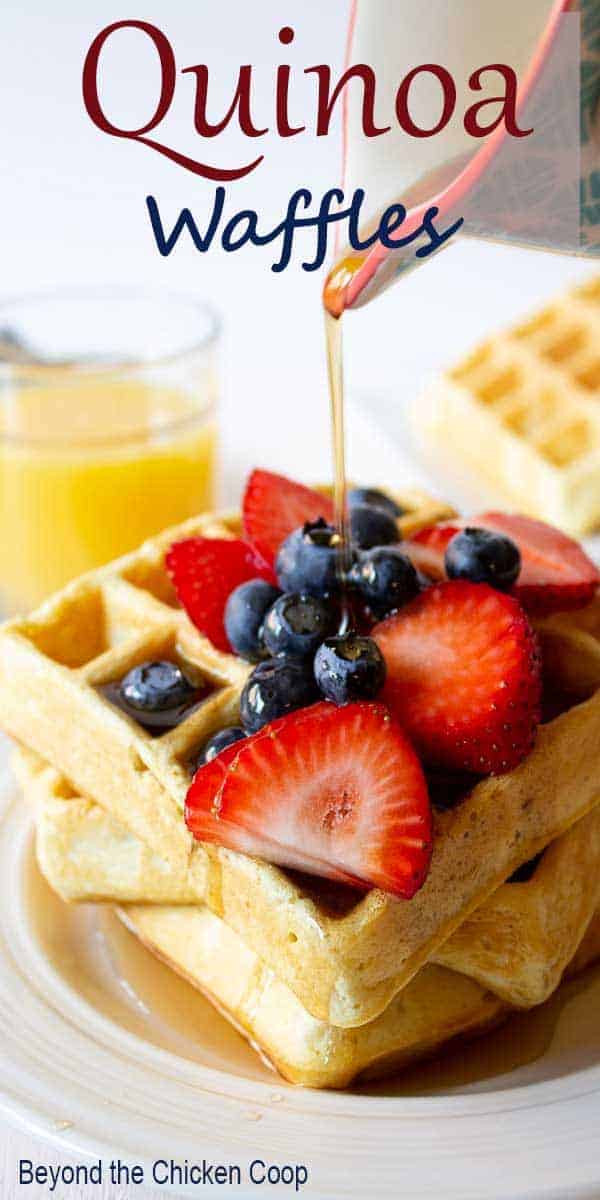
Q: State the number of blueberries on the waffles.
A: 11